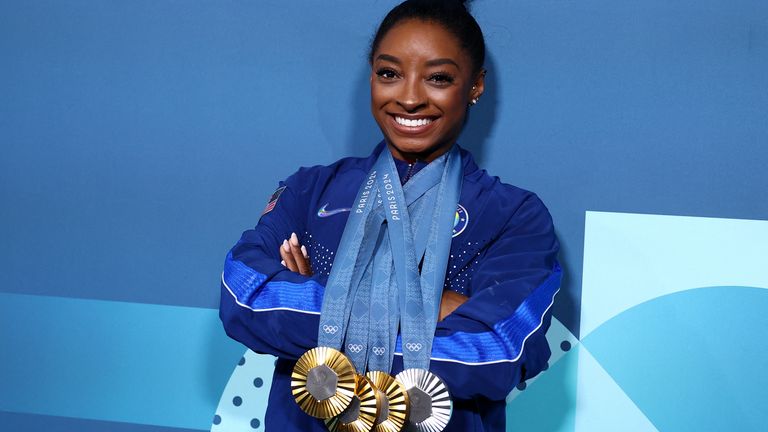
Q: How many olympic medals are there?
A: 4